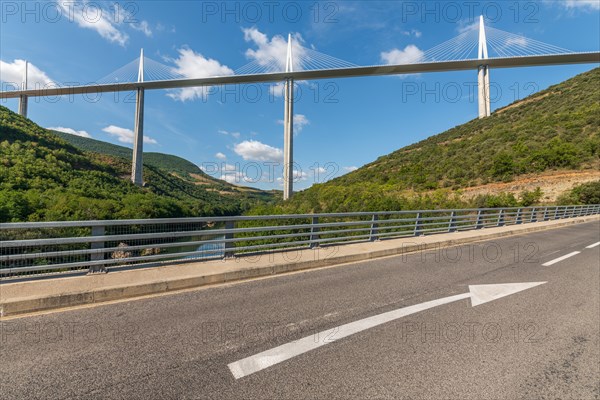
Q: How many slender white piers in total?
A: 4